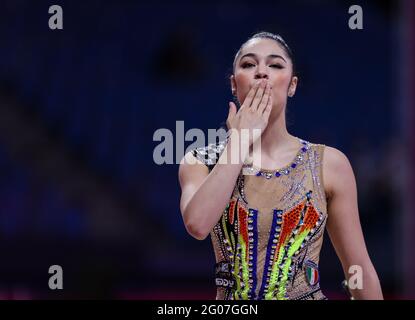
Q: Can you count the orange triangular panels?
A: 4